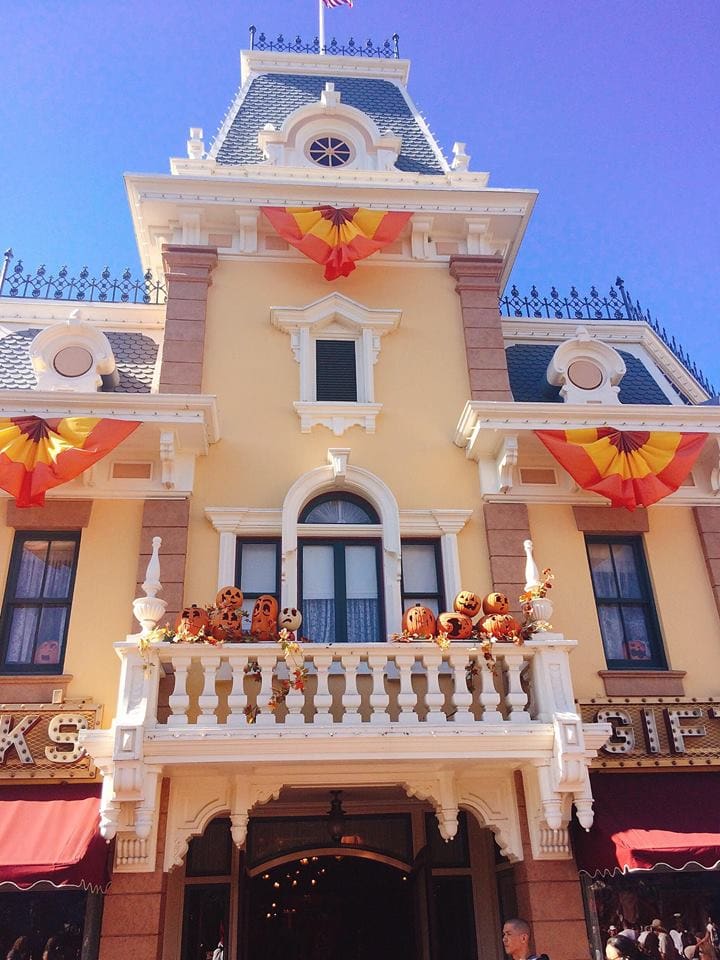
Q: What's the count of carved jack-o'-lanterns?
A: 12